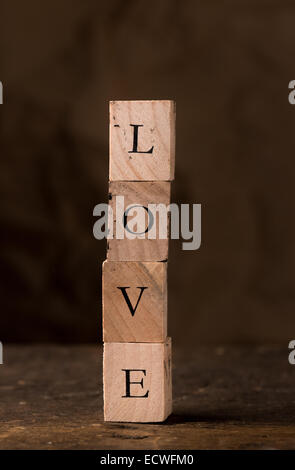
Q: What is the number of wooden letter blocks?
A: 4